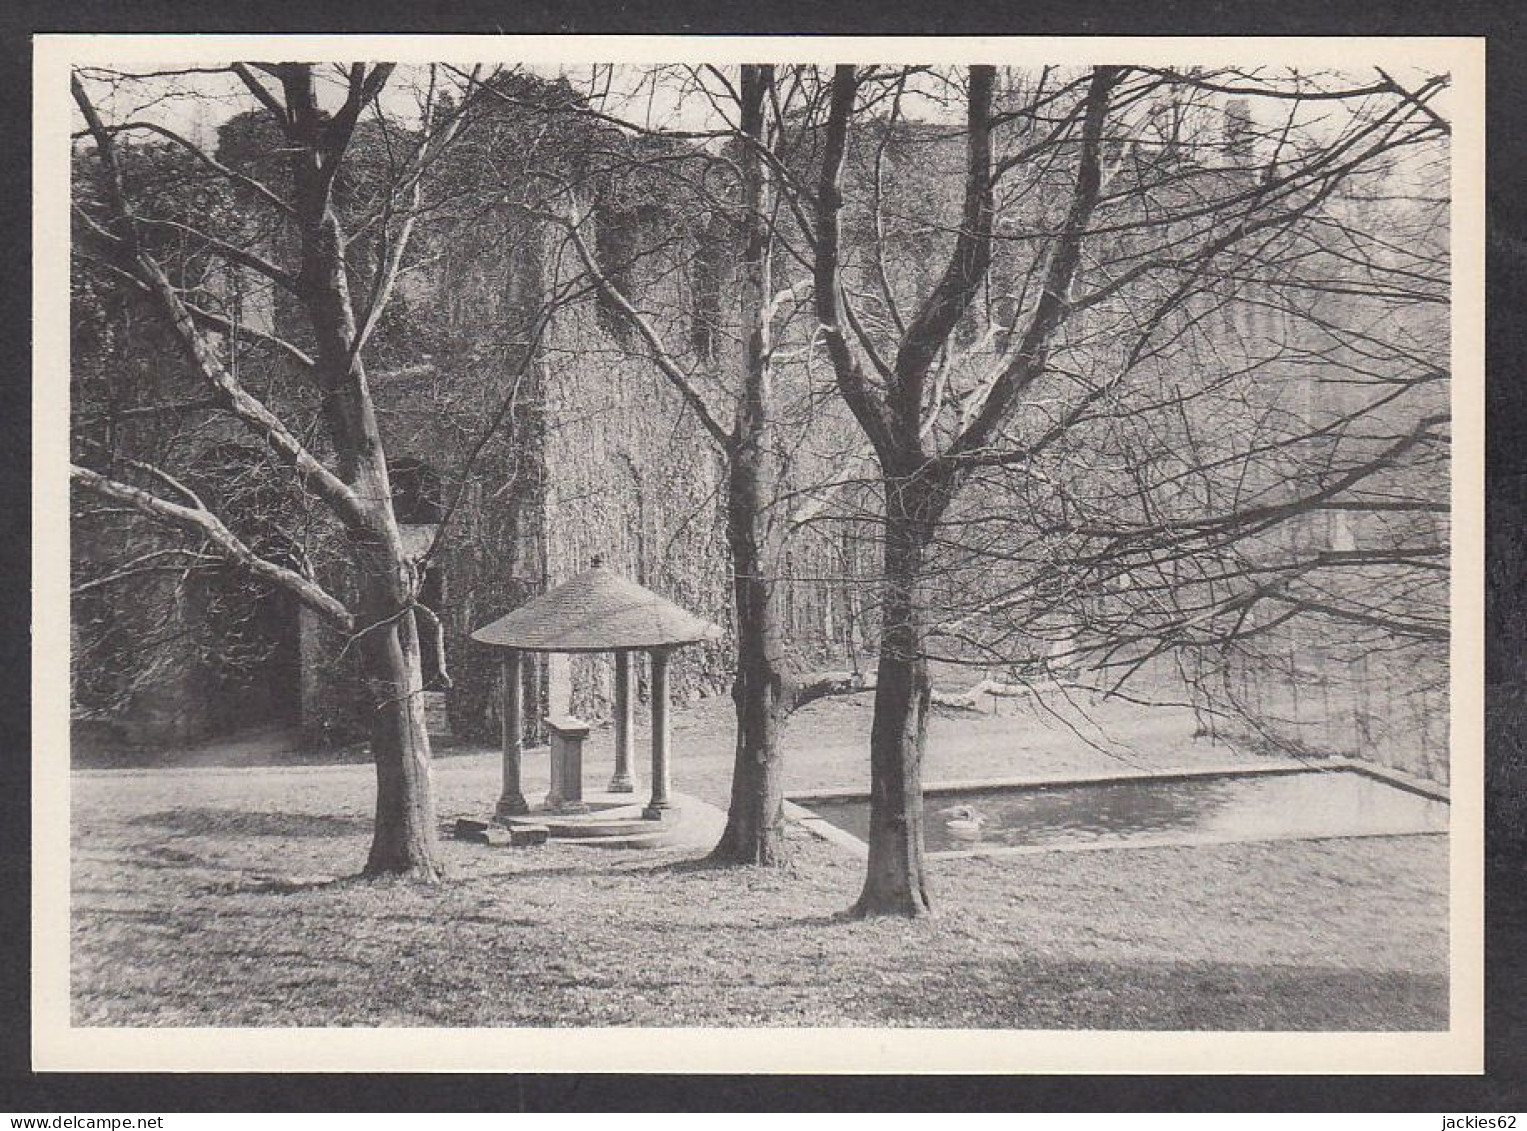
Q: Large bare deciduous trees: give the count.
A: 3